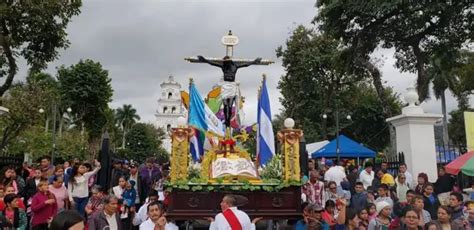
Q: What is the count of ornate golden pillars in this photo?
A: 2